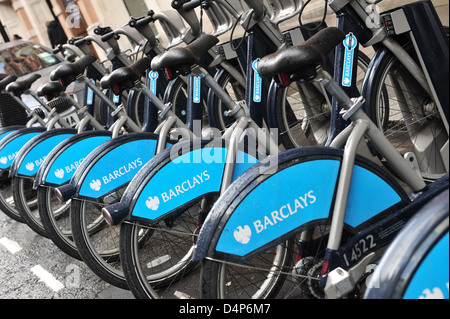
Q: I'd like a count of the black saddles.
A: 7